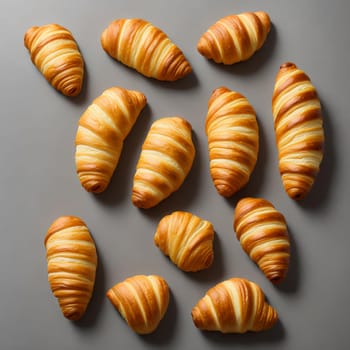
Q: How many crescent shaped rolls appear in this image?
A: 12